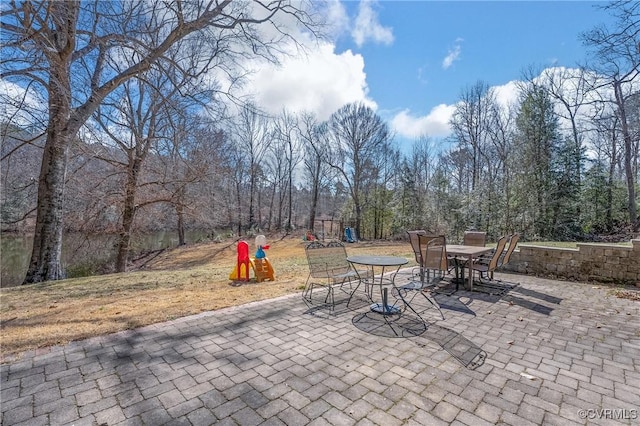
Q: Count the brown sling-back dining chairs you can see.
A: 5